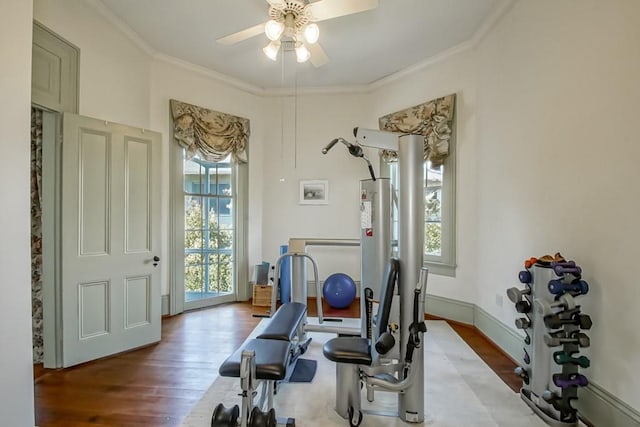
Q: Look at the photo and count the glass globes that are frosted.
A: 4